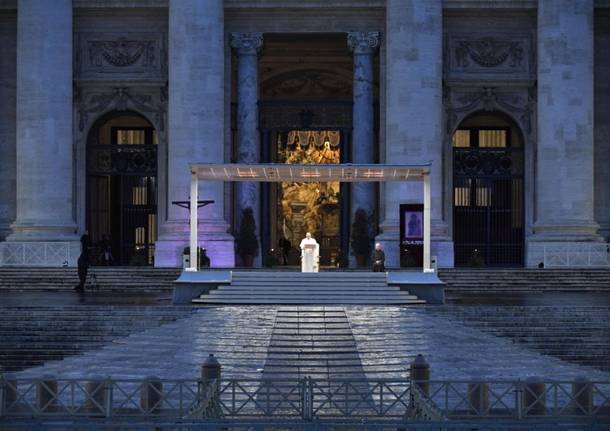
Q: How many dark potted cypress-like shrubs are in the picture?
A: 2